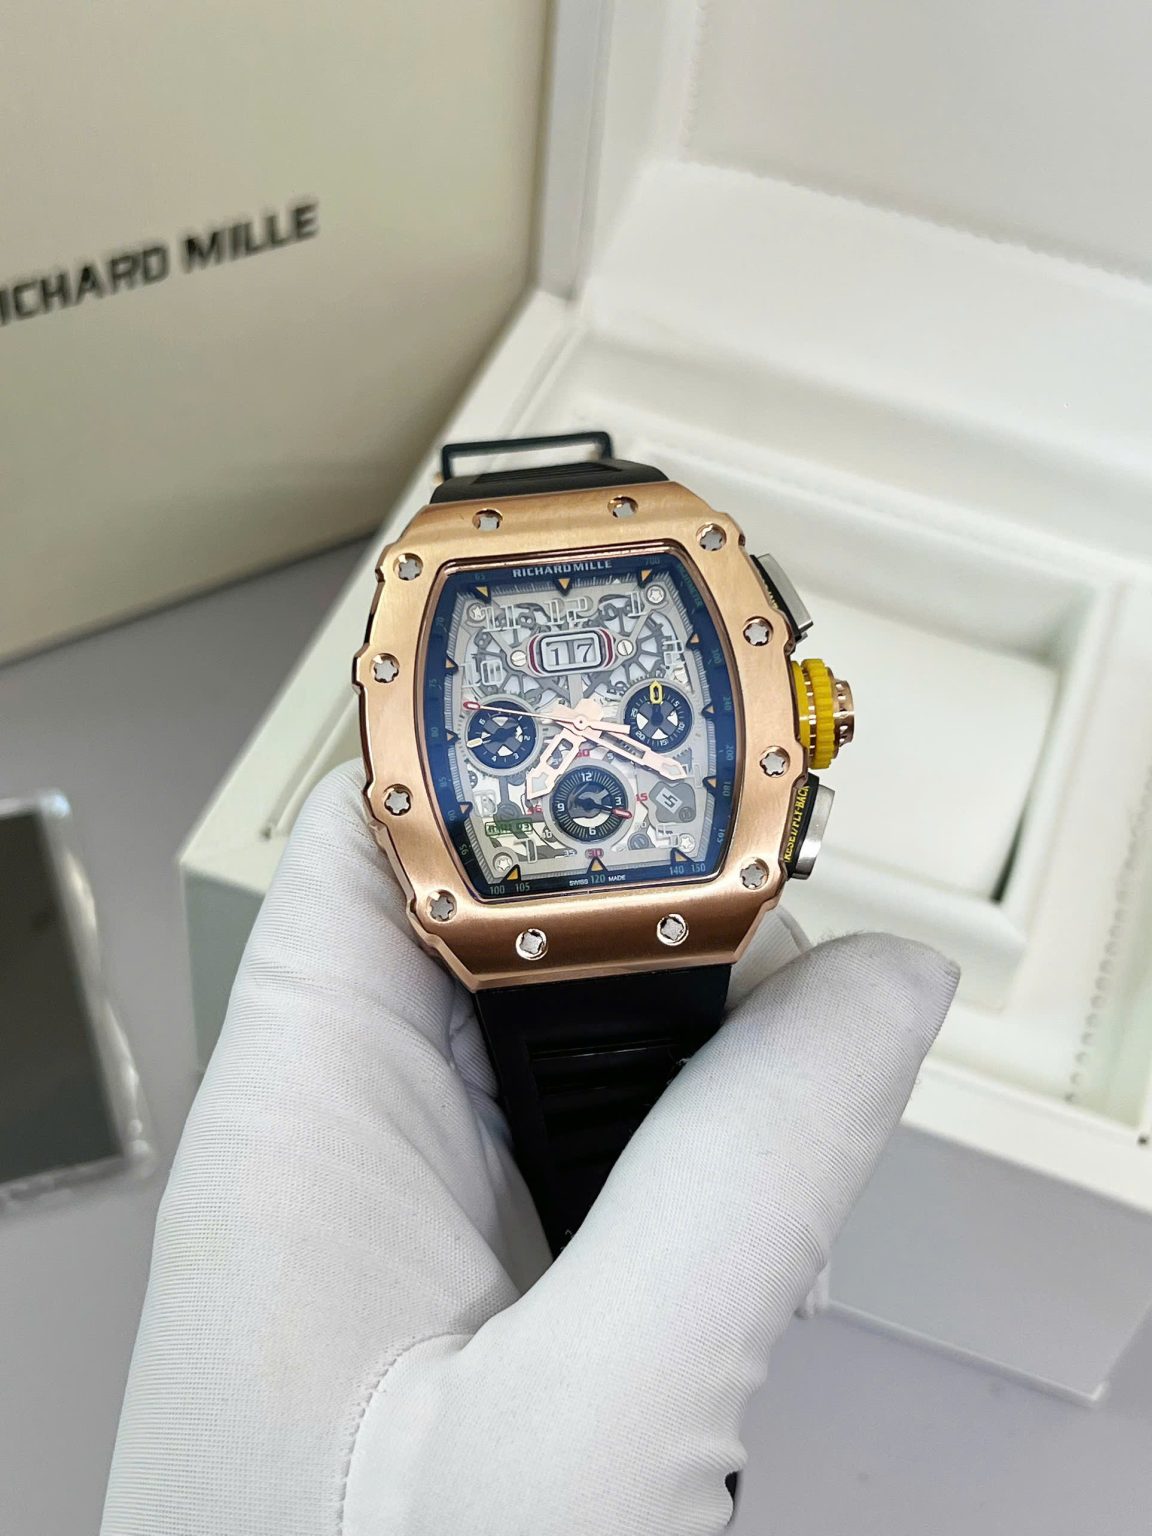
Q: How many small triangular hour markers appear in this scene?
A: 12